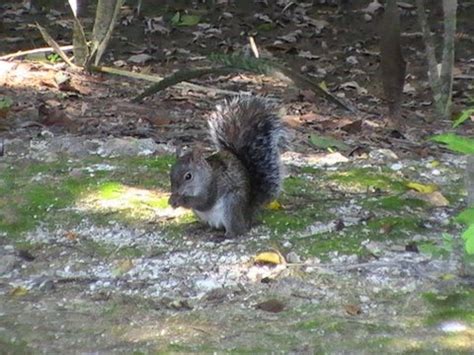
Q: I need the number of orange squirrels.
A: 0